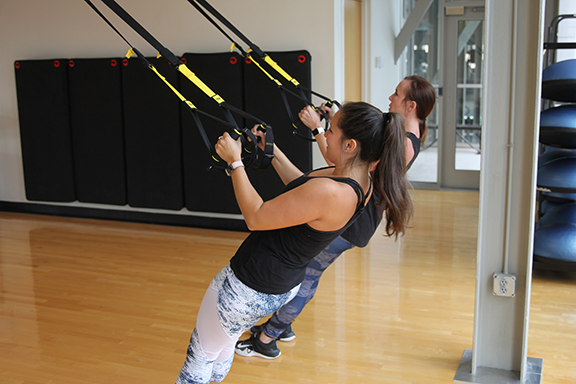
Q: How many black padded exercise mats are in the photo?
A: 5